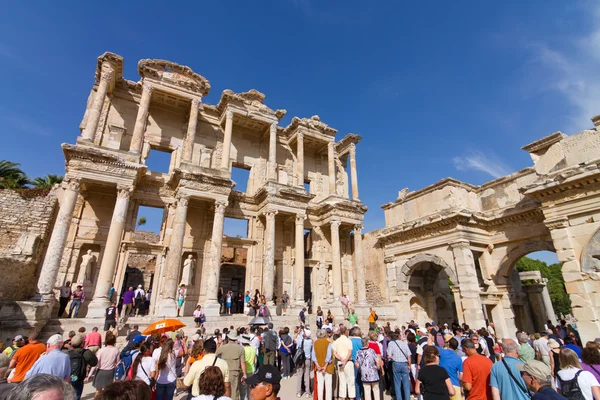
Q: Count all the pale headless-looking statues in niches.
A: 2